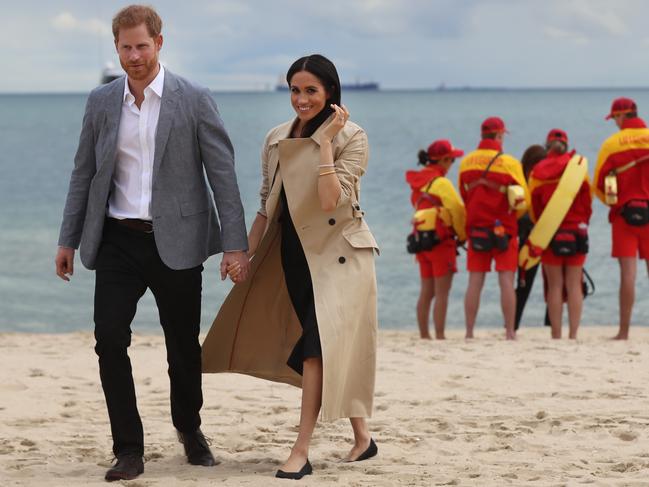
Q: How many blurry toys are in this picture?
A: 0